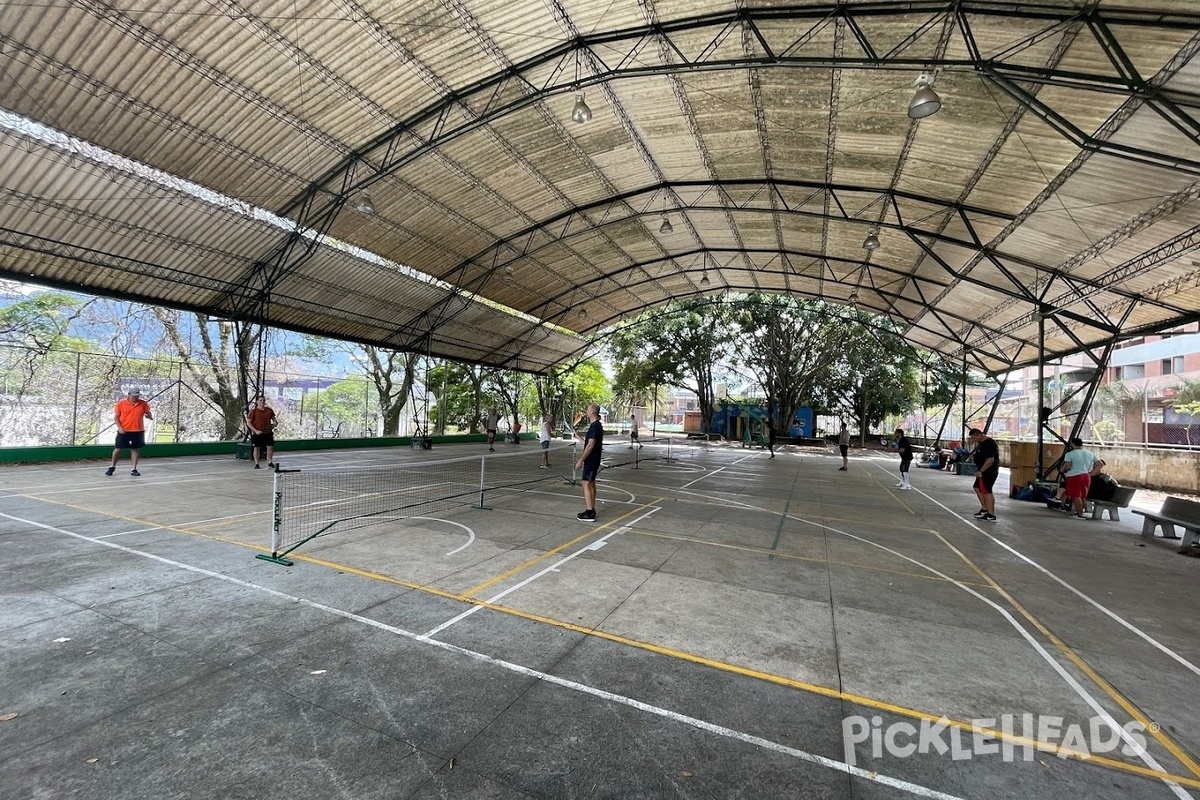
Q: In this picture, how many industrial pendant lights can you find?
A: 9